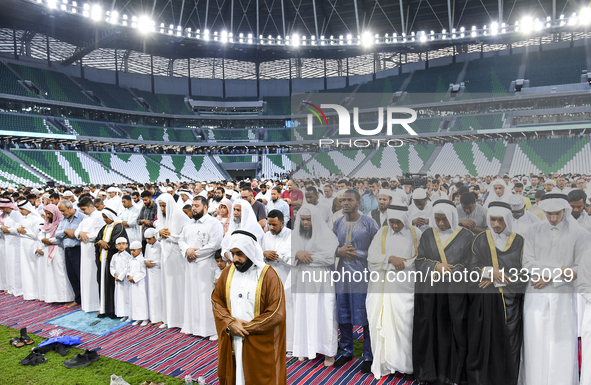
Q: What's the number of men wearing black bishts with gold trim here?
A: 3